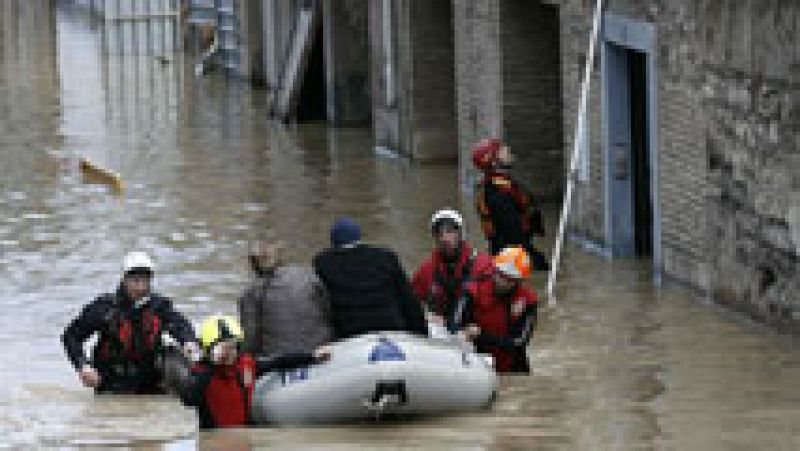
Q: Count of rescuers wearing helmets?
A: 5